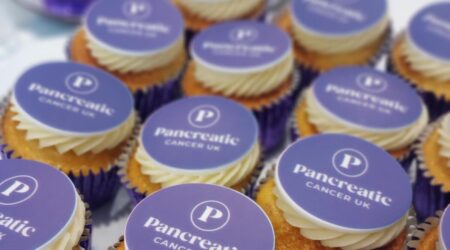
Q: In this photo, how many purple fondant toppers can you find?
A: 11